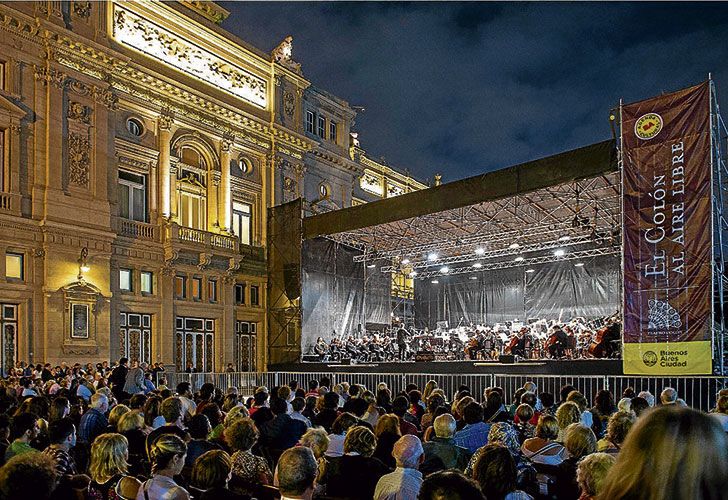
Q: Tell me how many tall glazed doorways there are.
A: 4